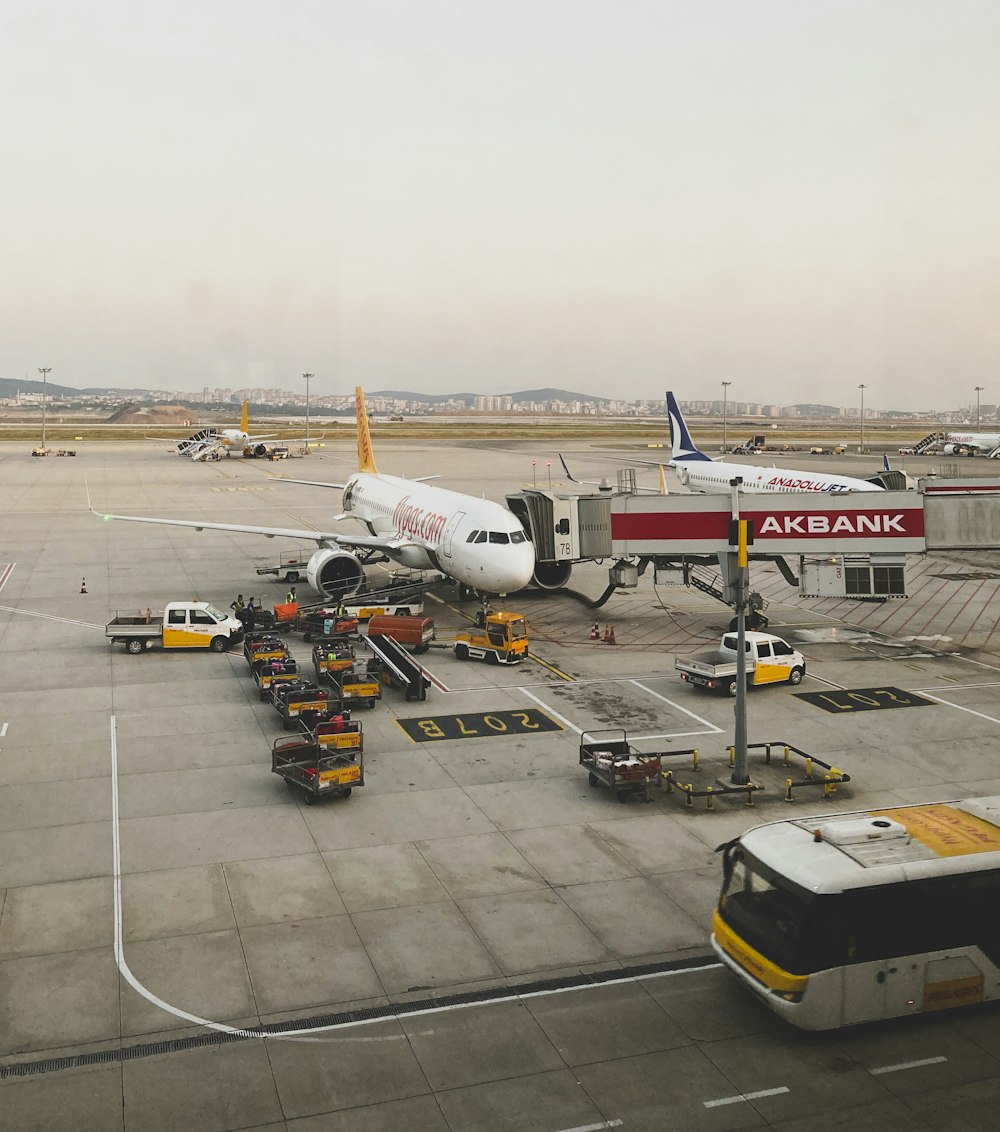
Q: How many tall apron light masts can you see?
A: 5